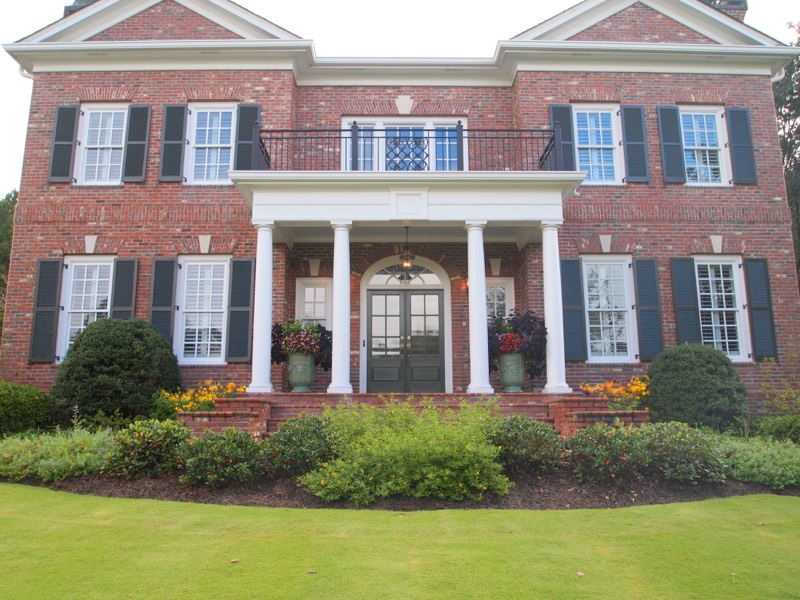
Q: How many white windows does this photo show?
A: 11